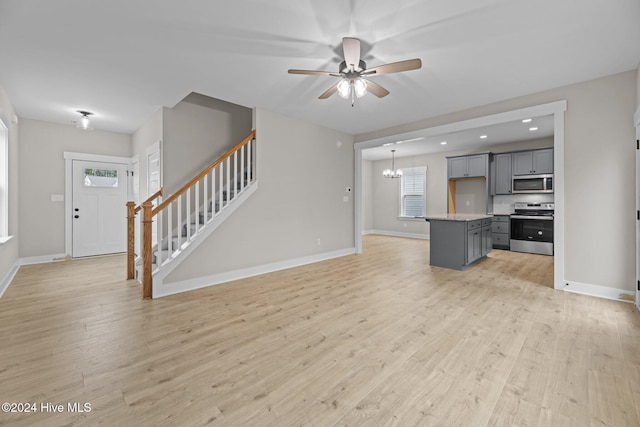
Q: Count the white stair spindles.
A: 12